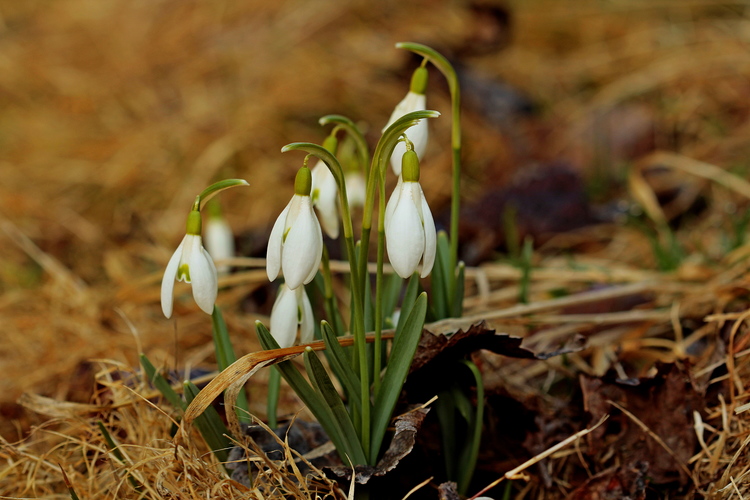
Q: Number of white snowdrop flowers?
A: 8